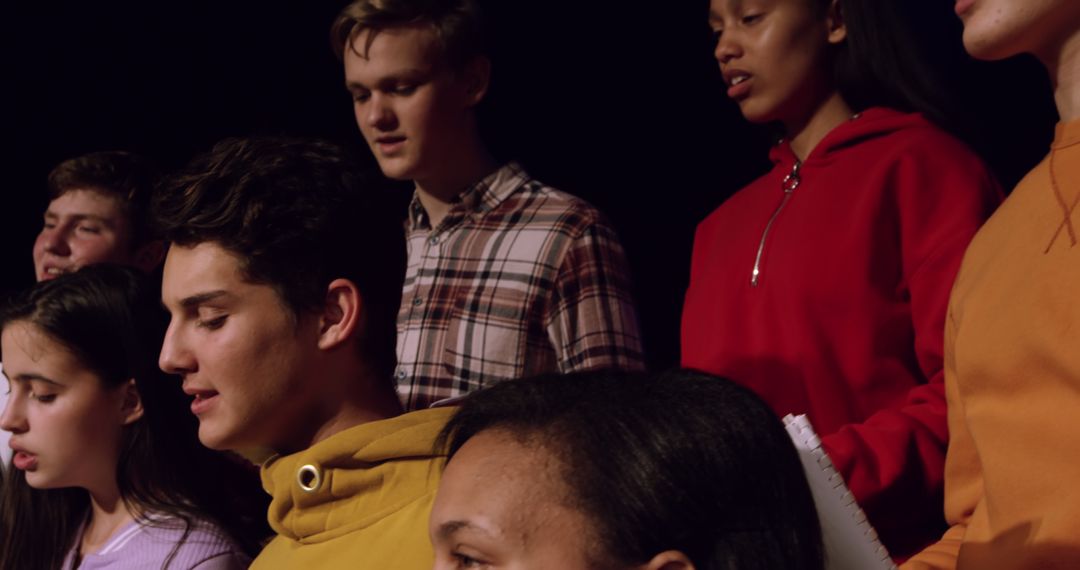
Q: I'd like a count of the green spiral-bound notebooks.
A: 0